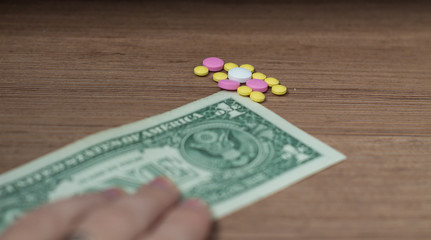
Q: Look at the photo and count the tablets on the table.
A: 13